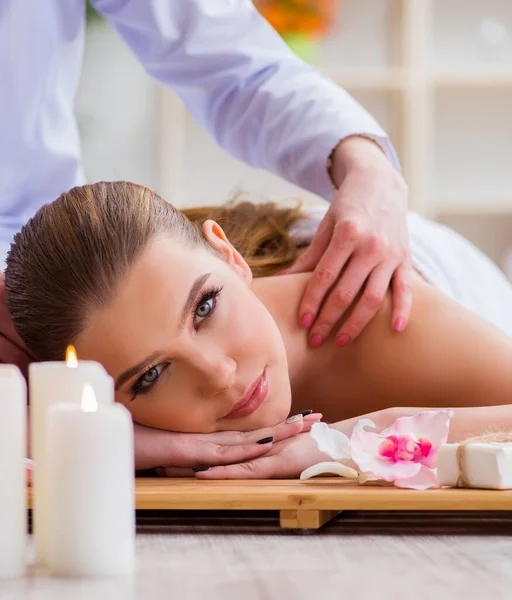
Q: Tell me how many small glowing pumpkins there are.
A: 0